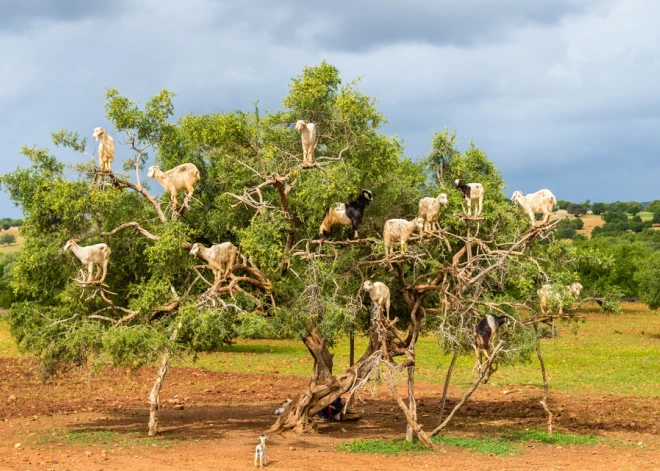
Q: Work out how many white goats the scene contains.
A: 11